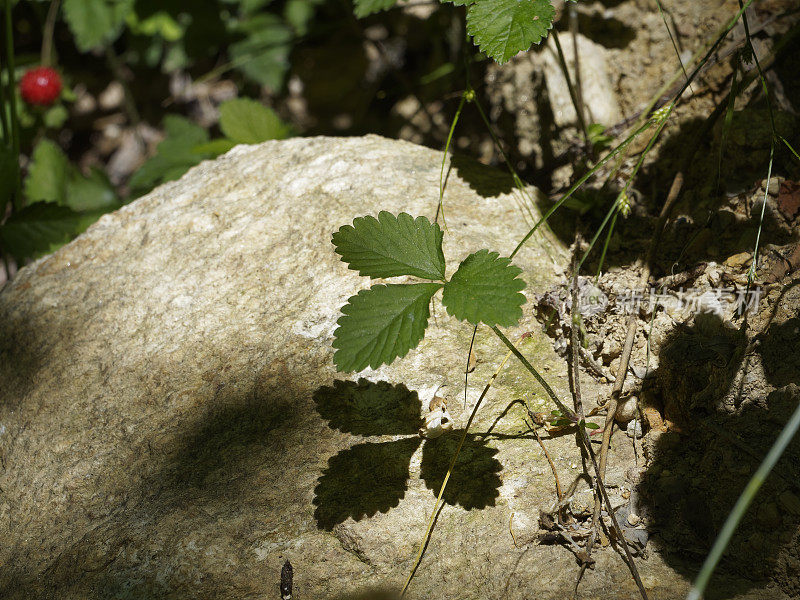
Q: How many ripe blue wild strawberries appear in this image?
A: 0